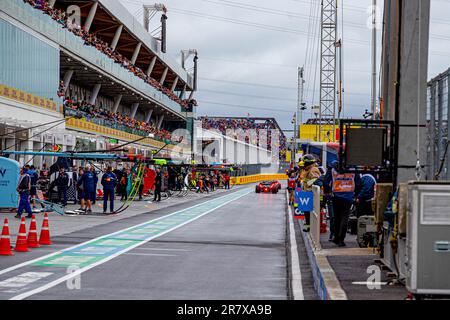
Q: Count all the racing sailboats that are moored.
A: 0